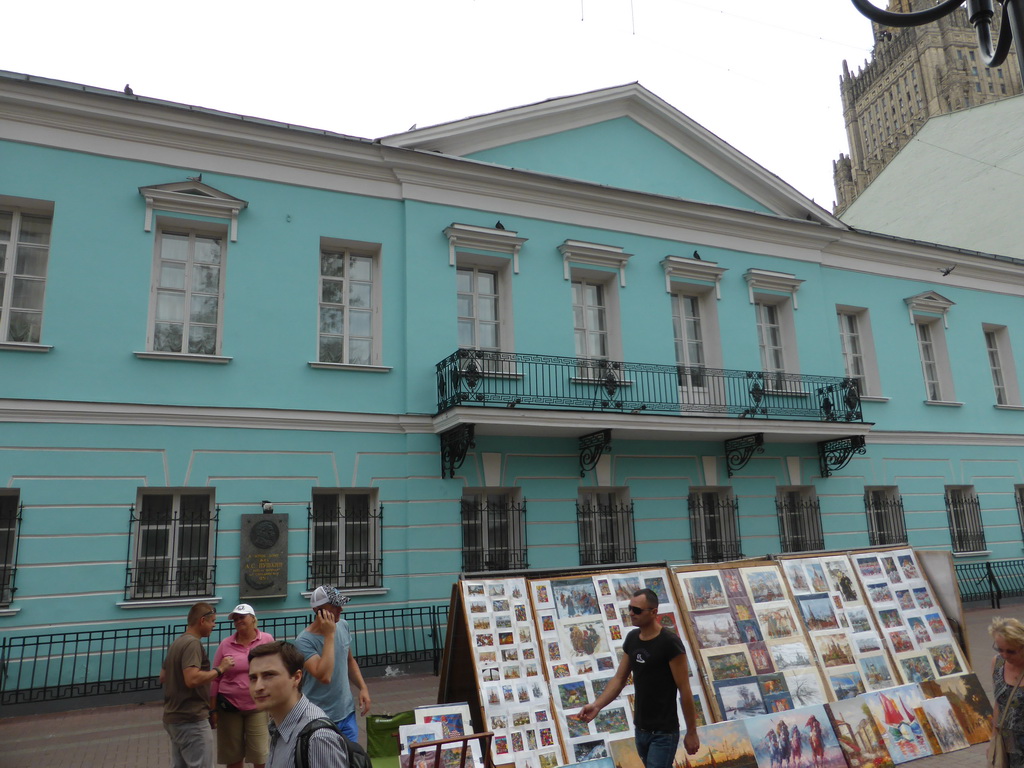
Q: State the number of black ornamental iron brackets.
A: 4